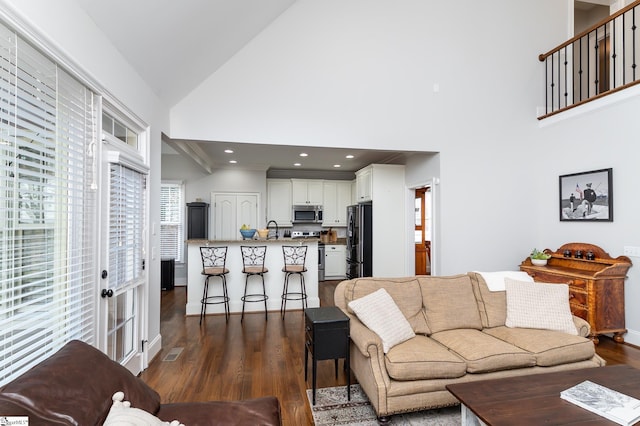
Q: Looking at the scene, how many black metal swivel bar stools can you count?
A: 3